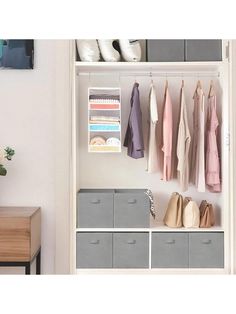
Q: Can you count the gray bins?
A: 8